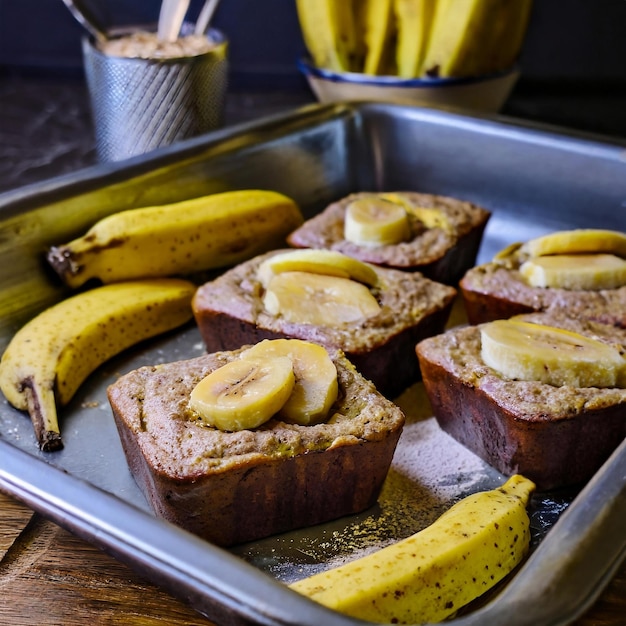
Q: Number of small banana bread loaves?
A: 5